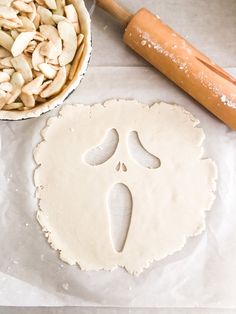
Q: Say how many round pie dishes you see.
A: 1